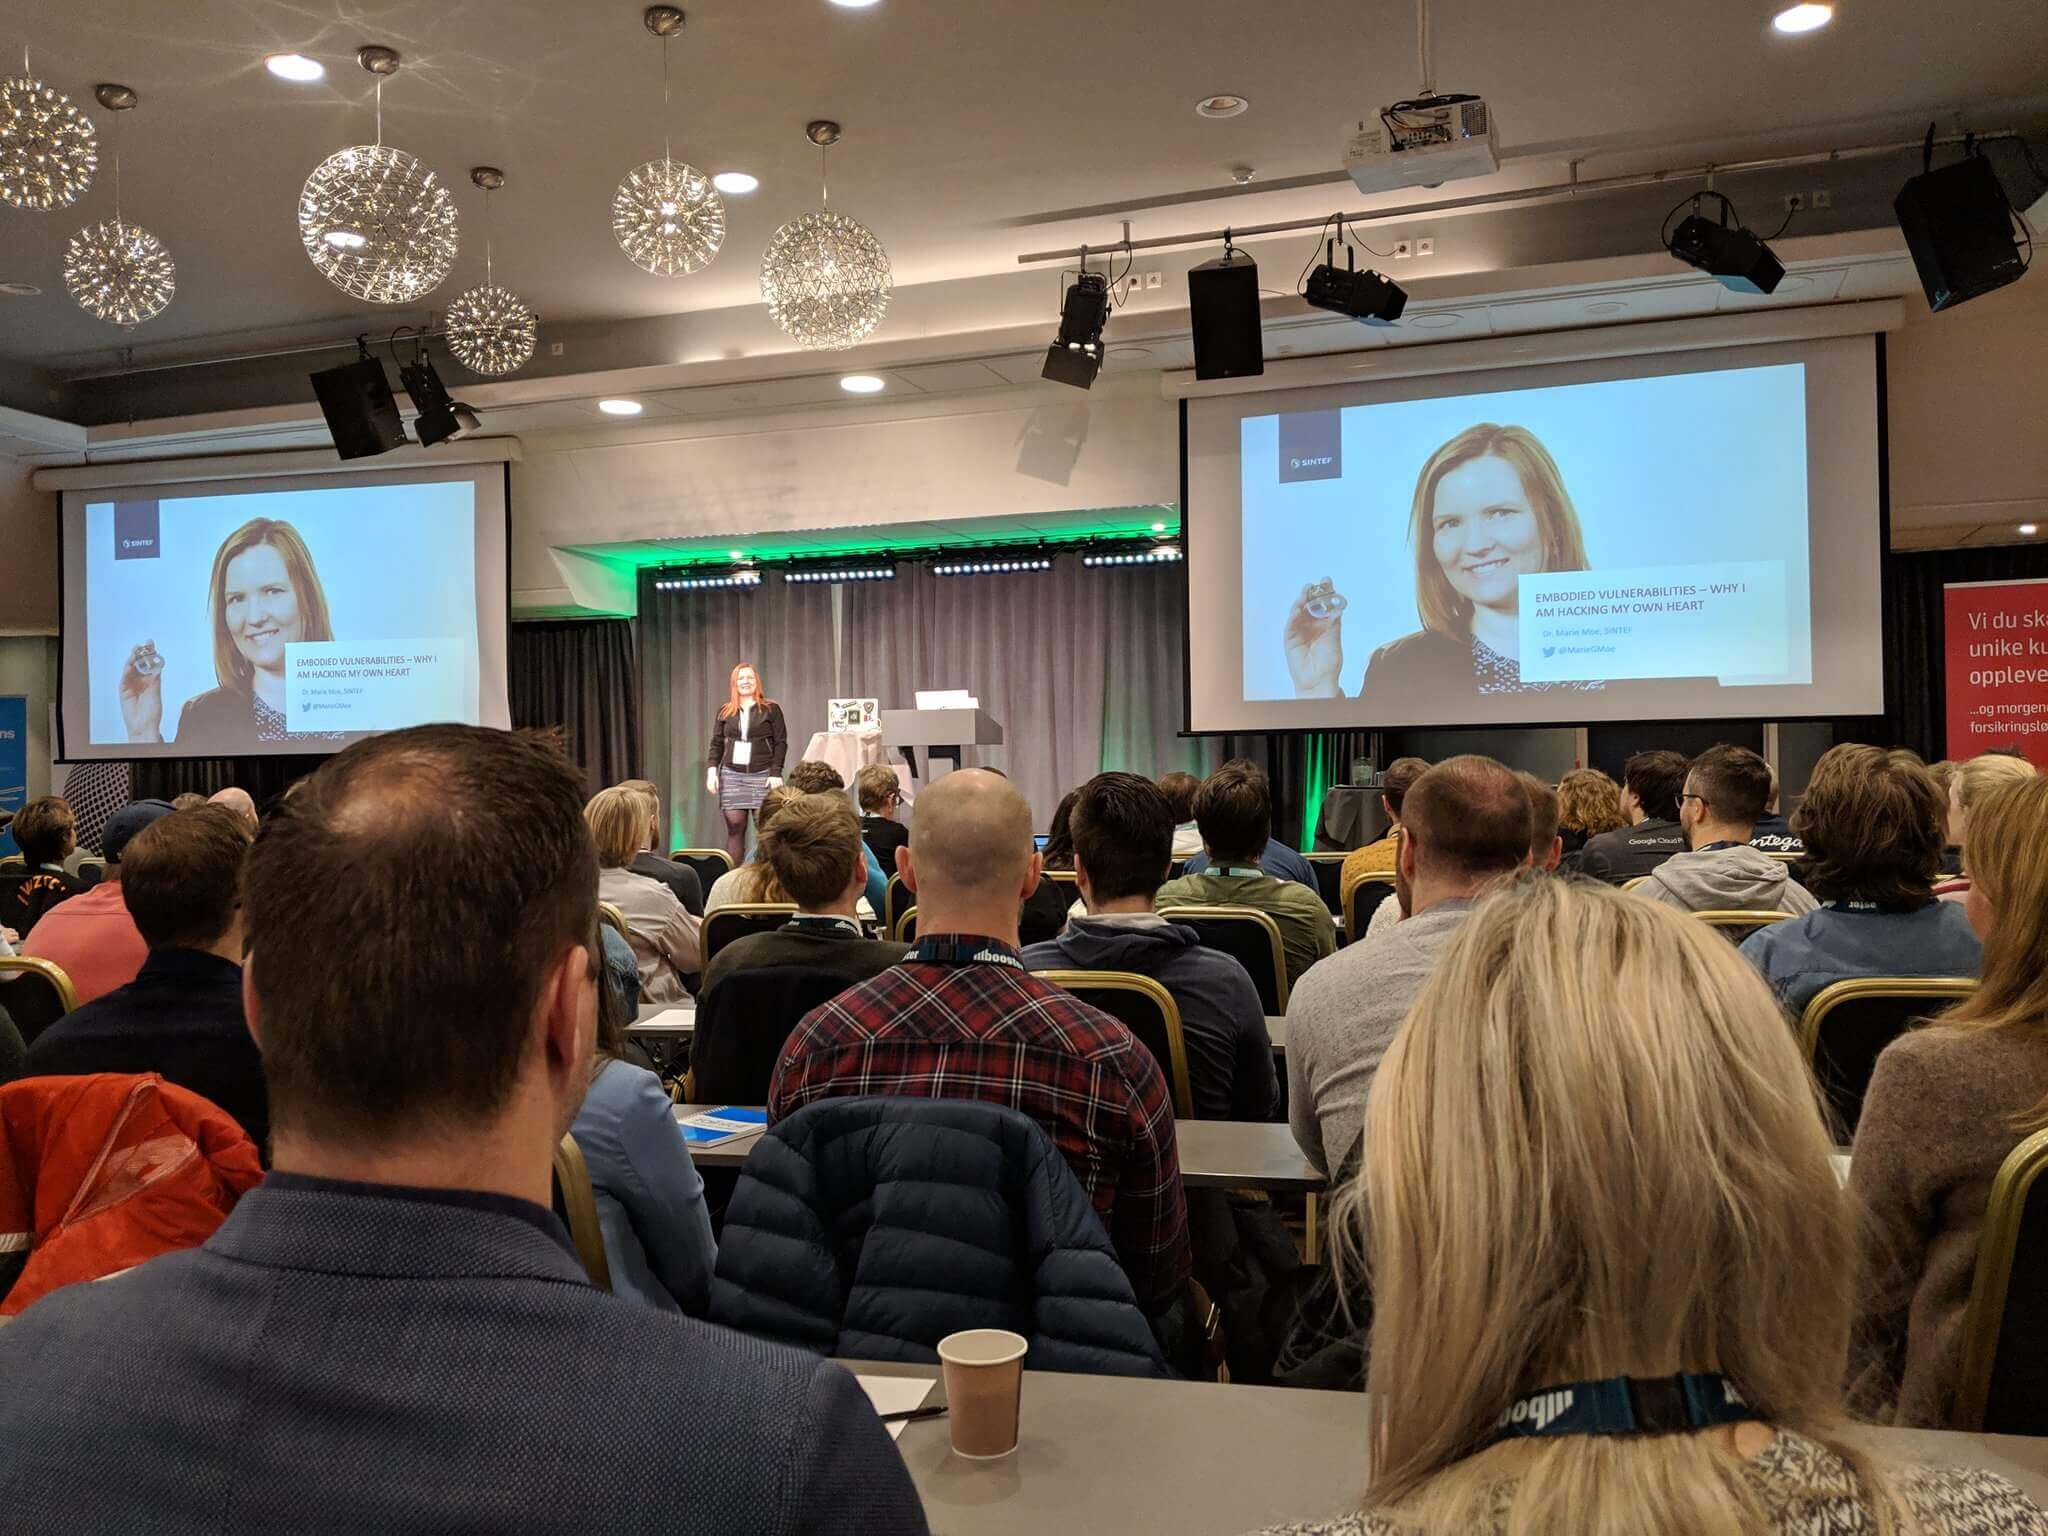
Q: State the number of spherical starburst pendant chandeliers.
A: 6